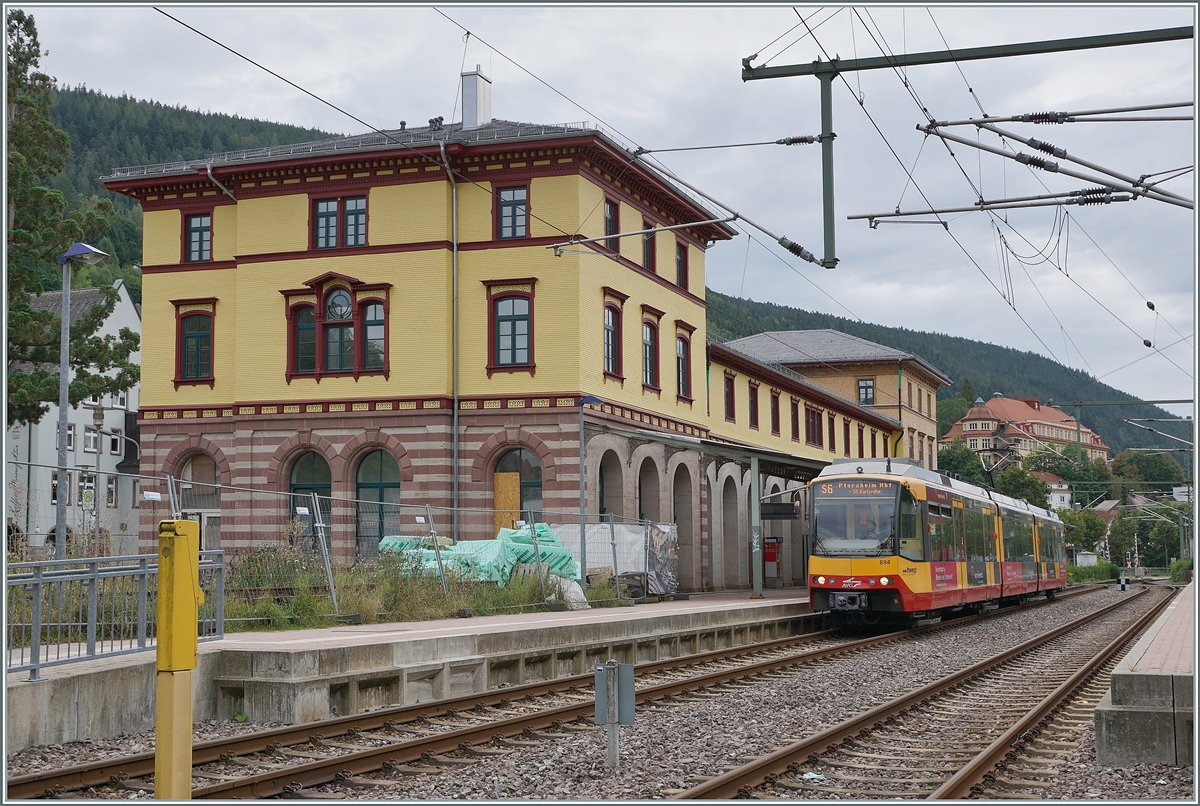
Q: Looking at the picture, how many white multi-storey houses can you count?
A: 2